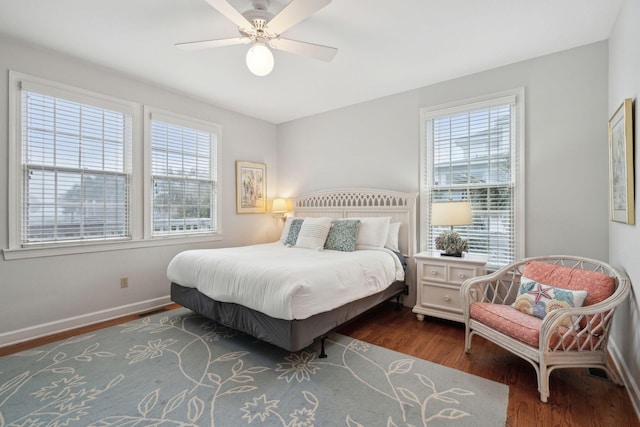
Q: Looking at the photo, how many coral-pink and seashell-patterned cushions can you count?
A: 3